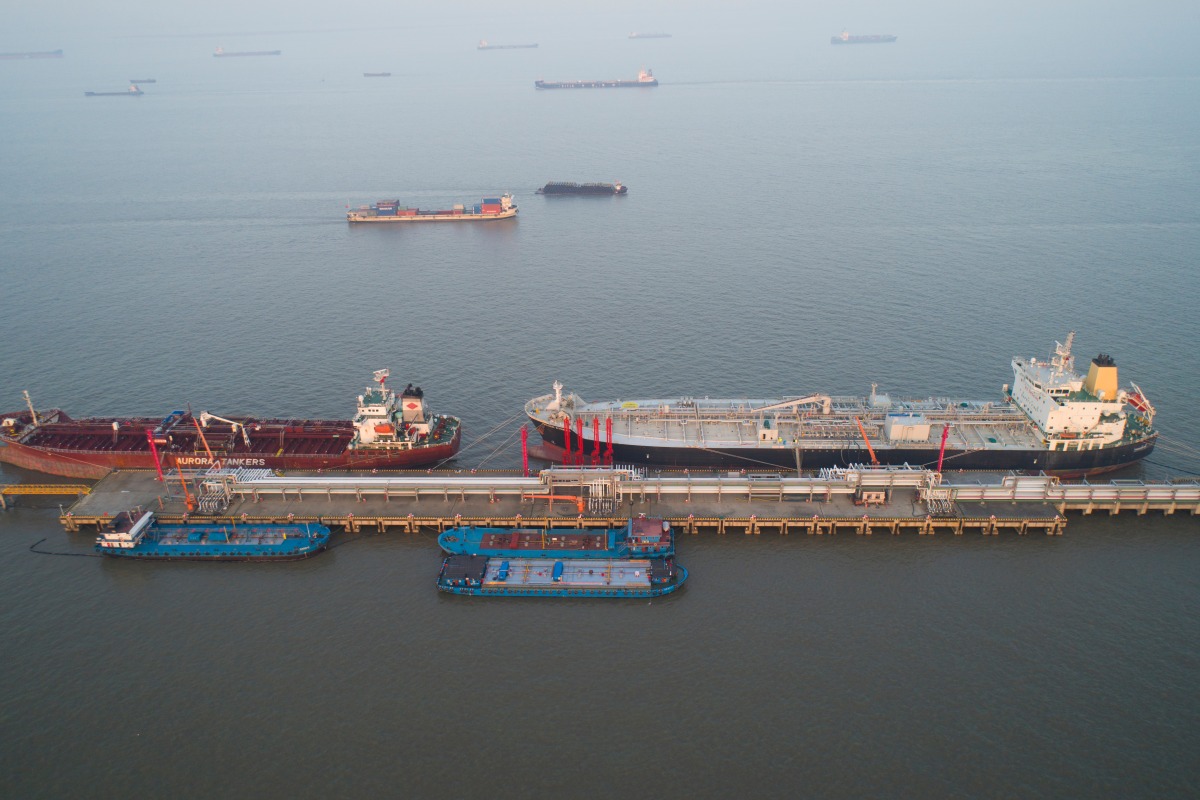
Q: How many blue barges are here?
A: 3